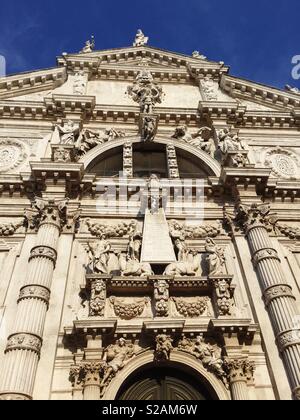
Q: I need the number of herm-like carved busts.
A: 3